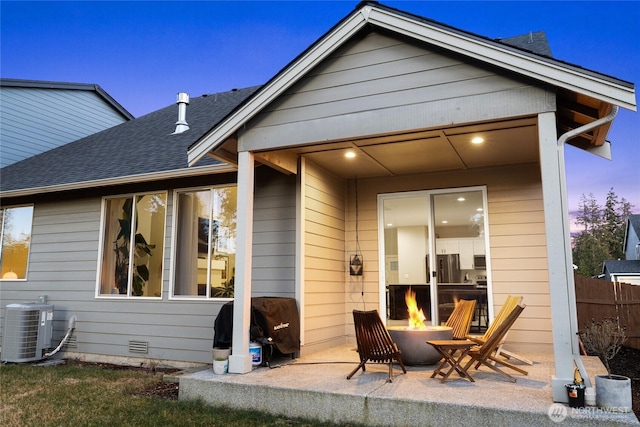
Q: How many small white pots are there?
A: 1